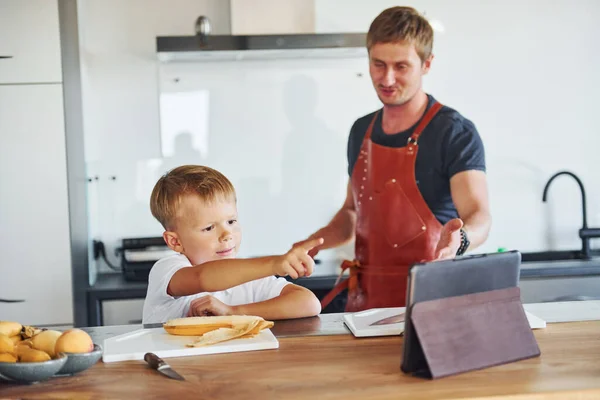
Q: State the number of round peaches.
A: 2